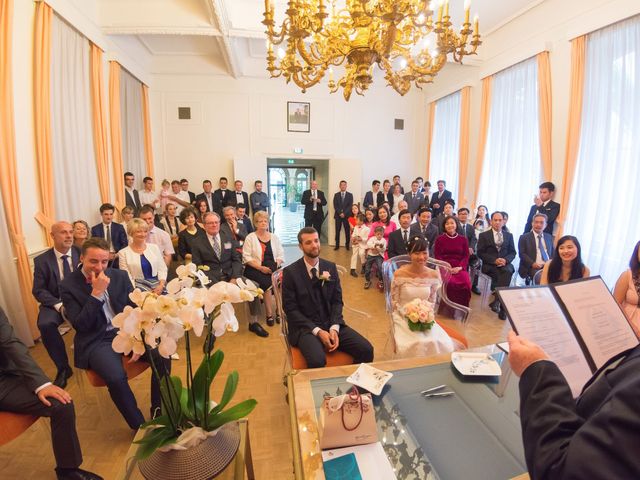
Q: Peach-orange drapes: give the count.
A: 10